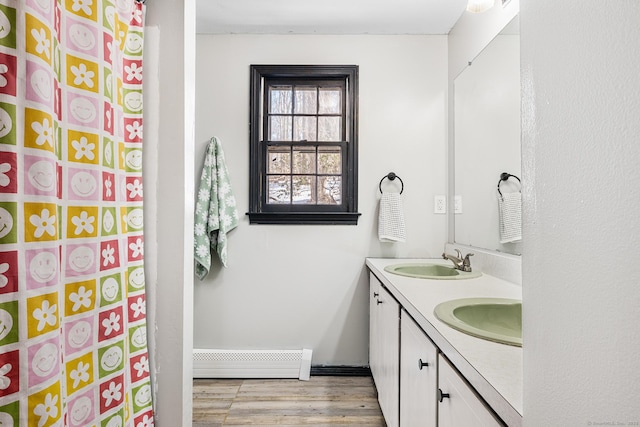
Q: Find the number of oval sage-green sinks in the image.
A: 2